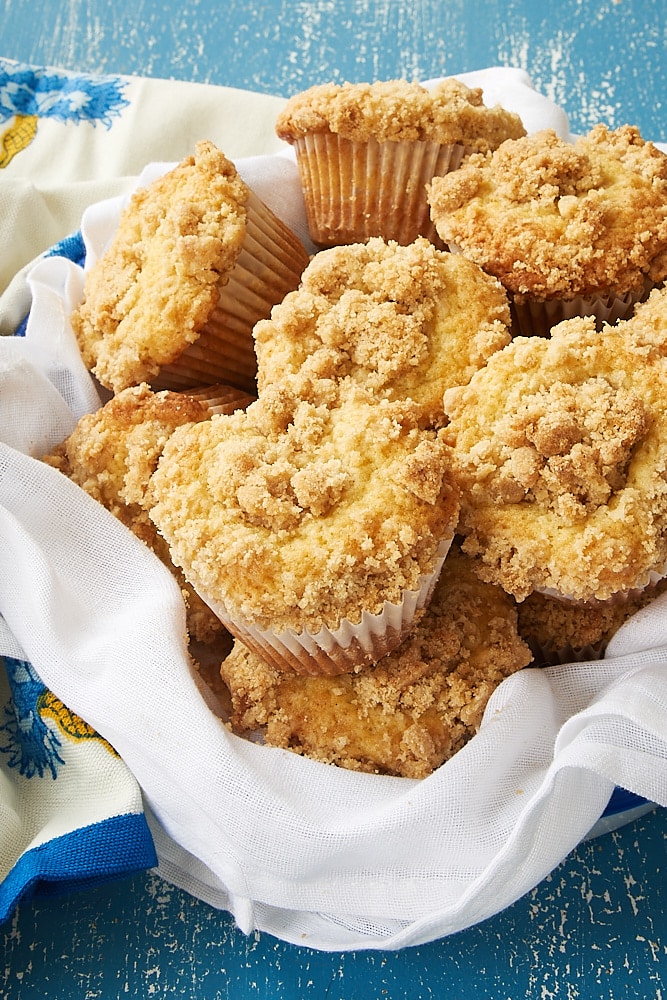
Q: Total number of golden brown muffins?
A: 9